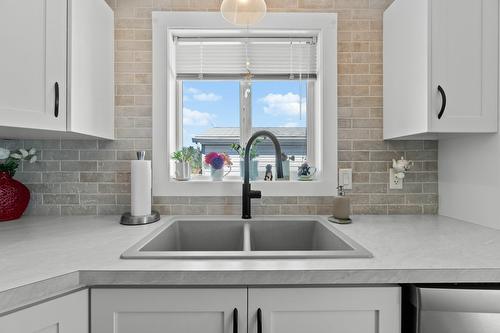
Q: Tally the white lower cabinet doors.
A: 3